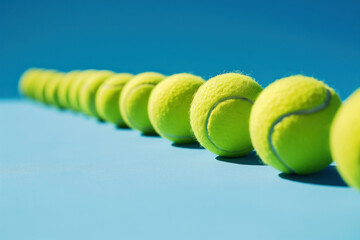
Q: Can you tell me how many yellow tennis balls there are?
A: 12